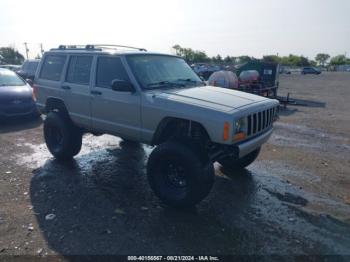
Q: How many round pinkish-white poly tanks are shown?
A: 2